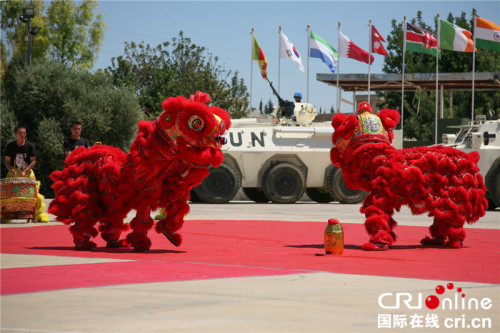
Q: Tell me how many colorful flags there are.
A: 8